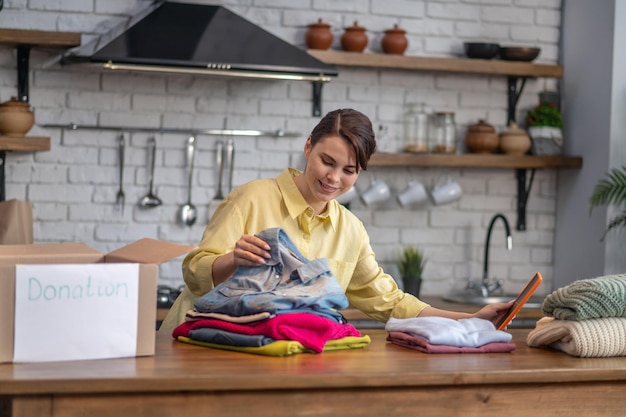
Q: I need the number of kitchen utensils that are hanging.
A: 5